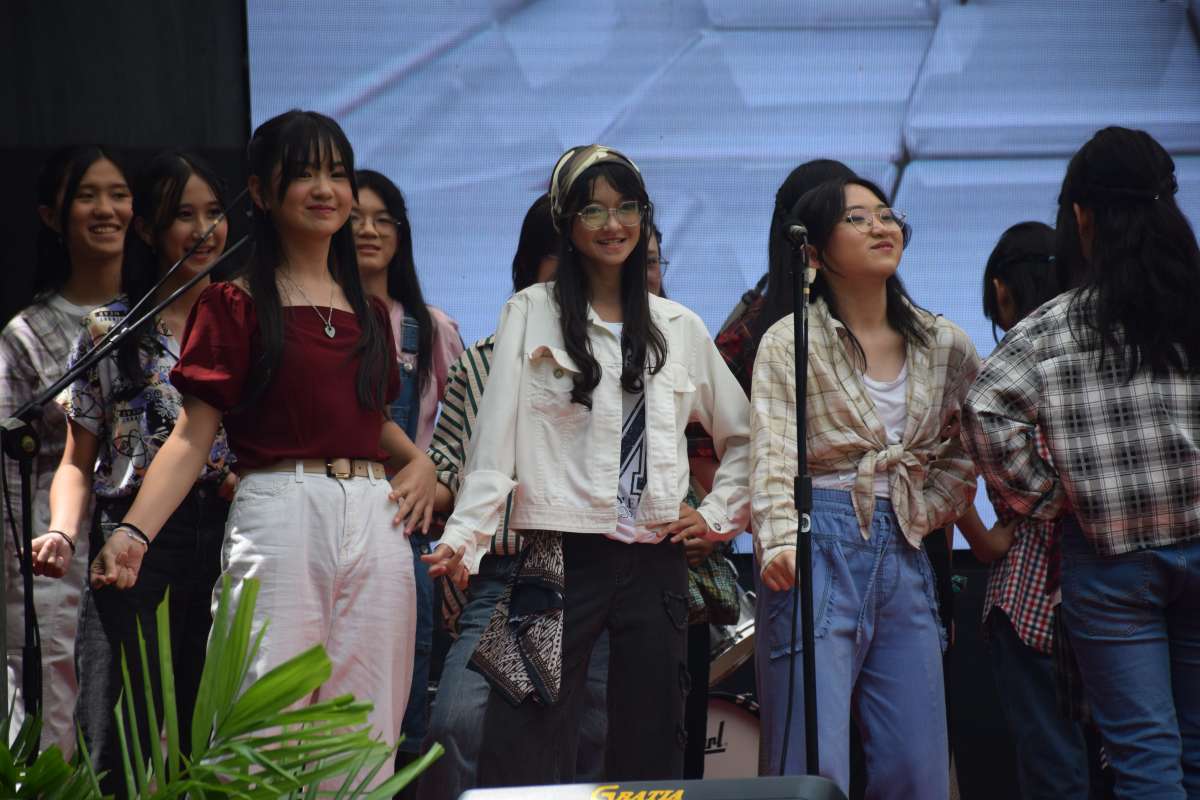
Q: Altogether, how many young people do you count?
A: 11